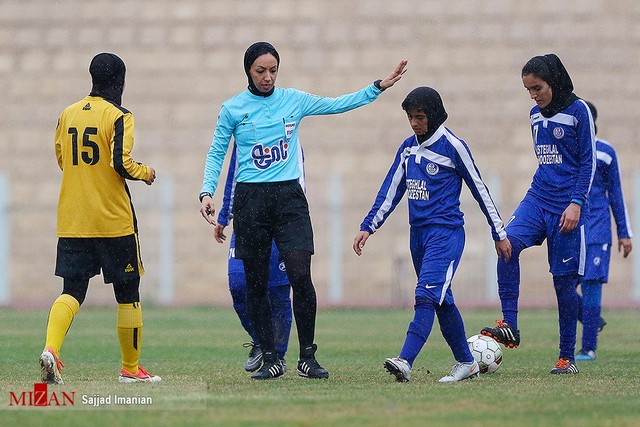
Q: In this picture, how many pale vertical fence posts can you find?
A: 5